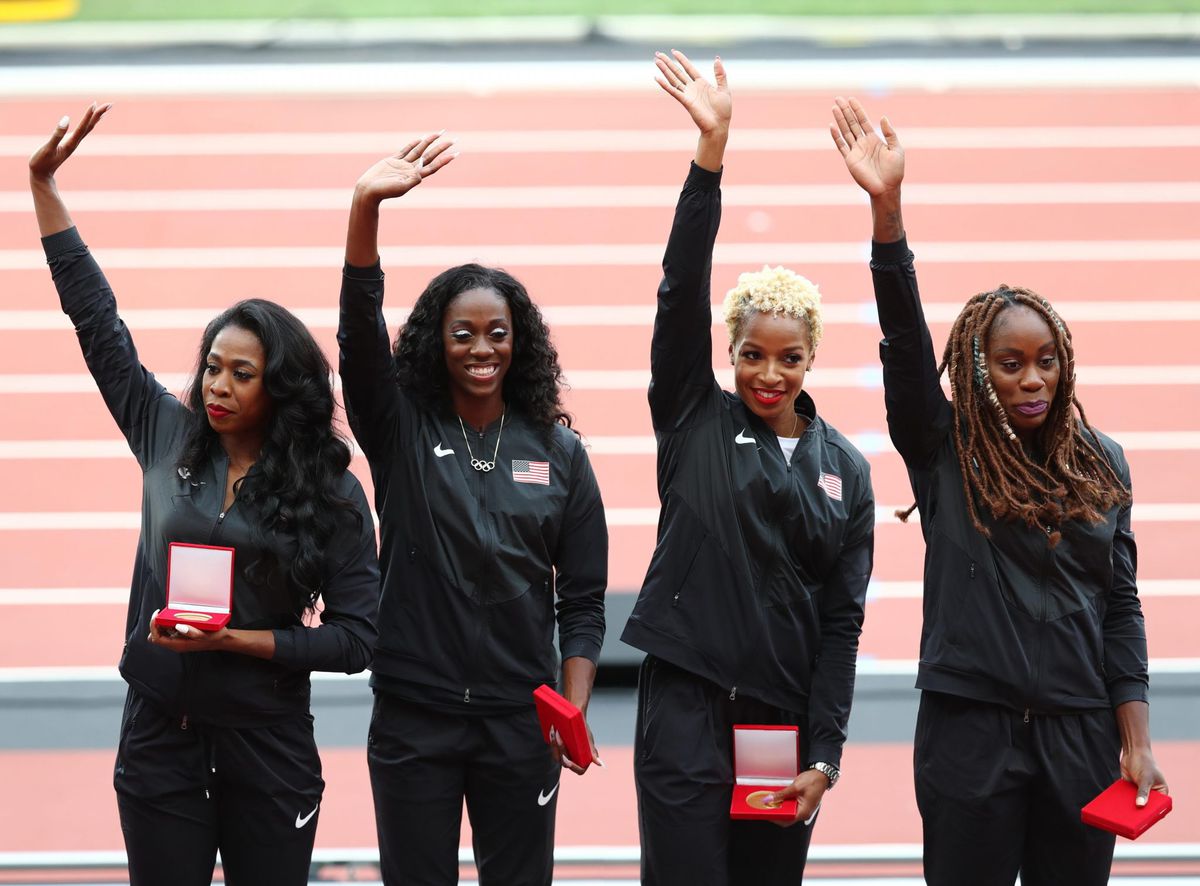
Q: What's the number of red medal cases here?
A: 4